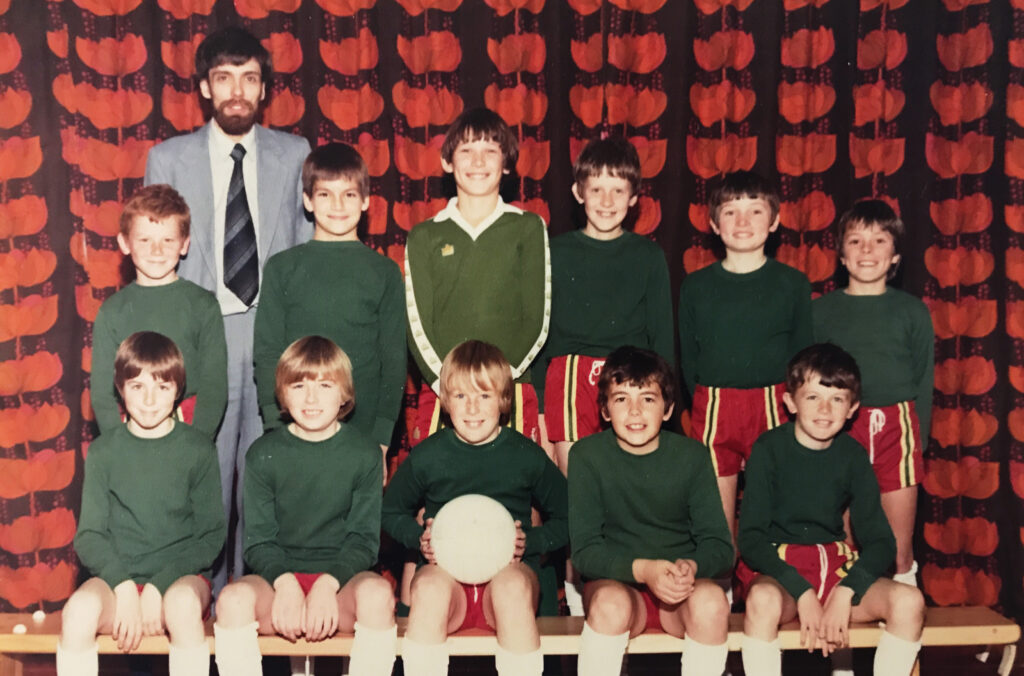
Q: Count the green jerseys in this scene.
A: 11